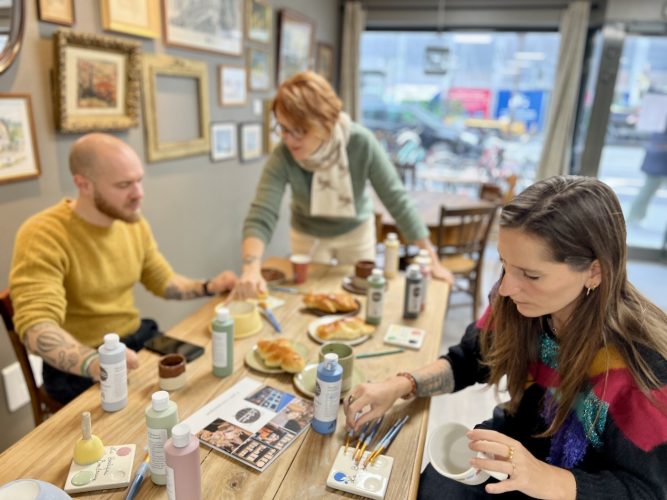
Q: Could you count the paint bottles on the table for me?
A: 10